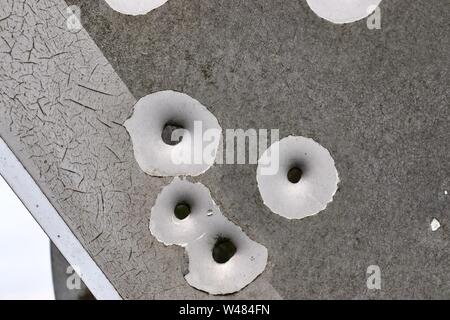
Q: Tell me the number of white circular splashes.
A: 6